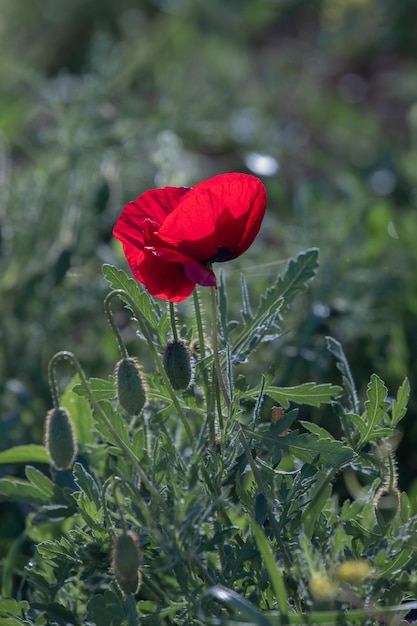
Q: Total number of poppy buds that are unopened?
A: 5